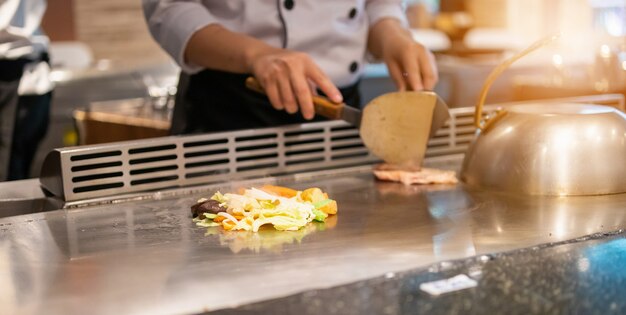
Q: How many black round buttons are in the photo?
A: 3